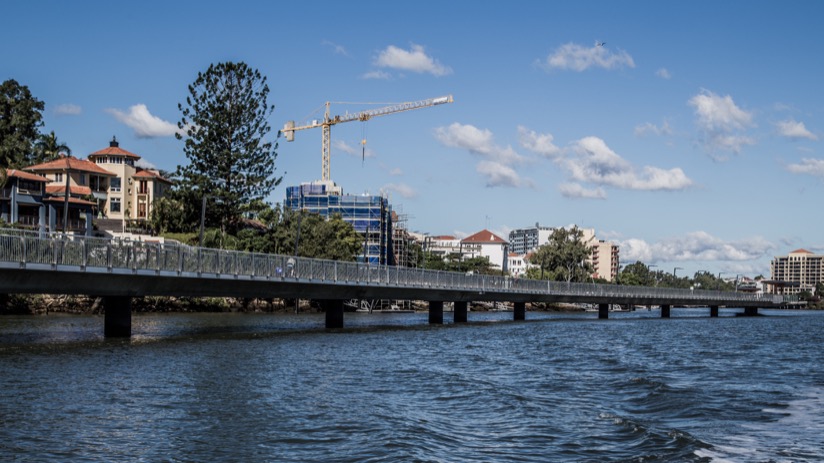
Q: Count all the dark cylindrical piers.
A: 9